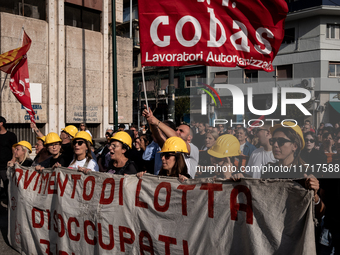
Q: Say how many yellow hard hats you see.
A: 9